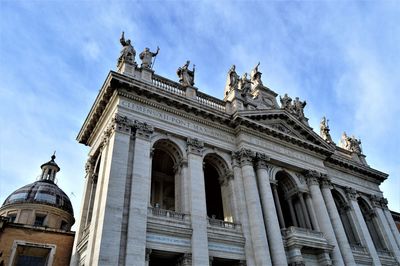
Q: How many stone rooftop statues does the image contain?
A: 11